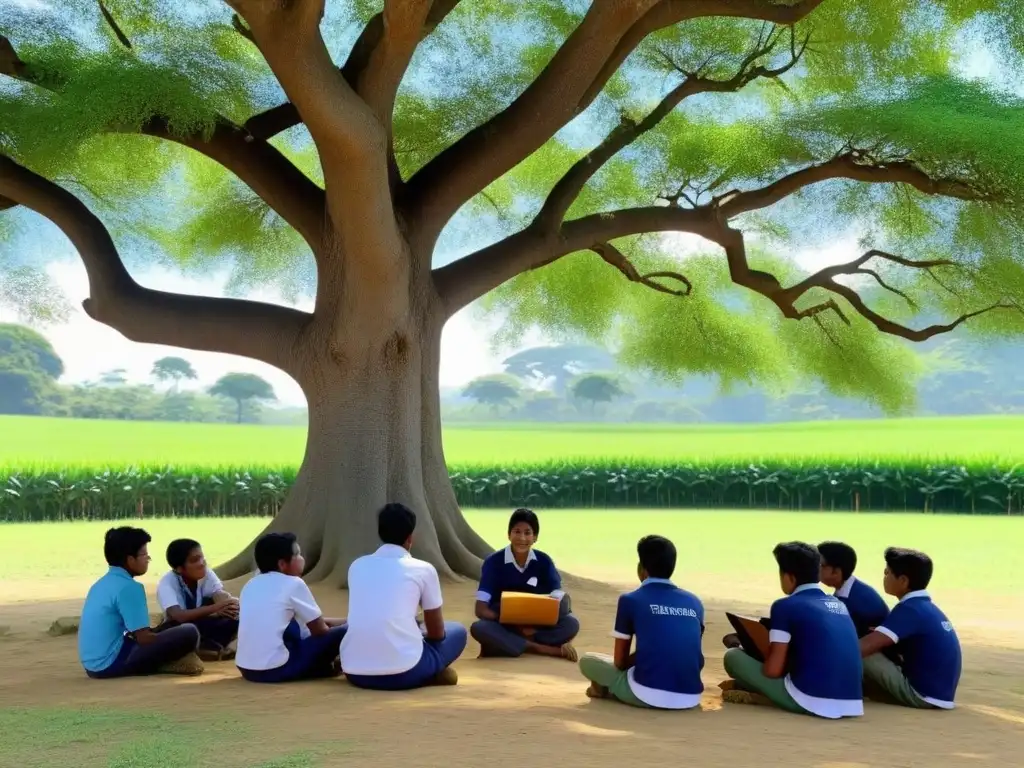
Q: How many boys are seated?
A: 9